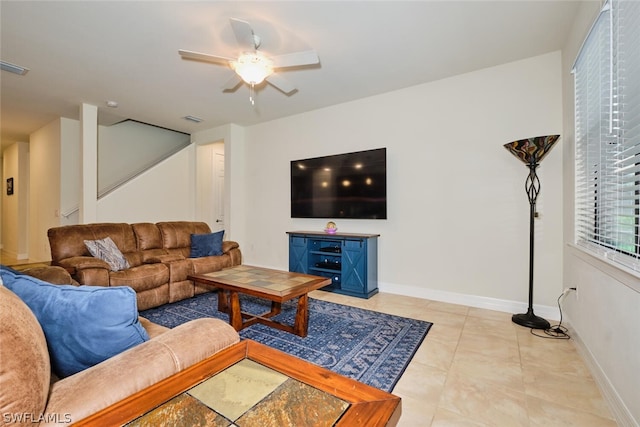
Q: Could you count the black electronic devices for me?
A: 3